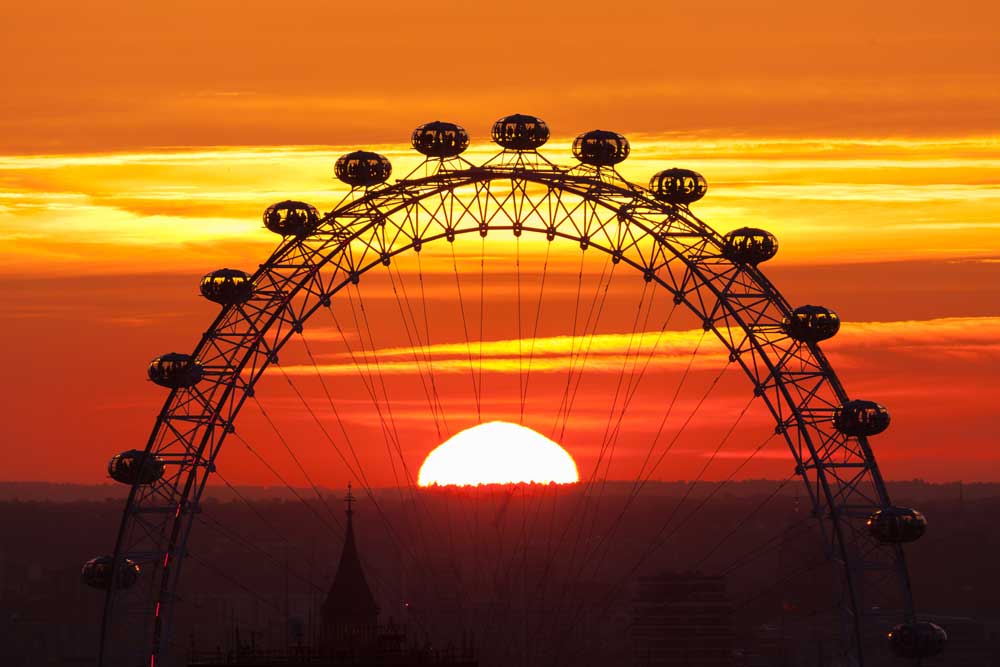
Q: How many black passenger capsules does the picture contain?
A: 15